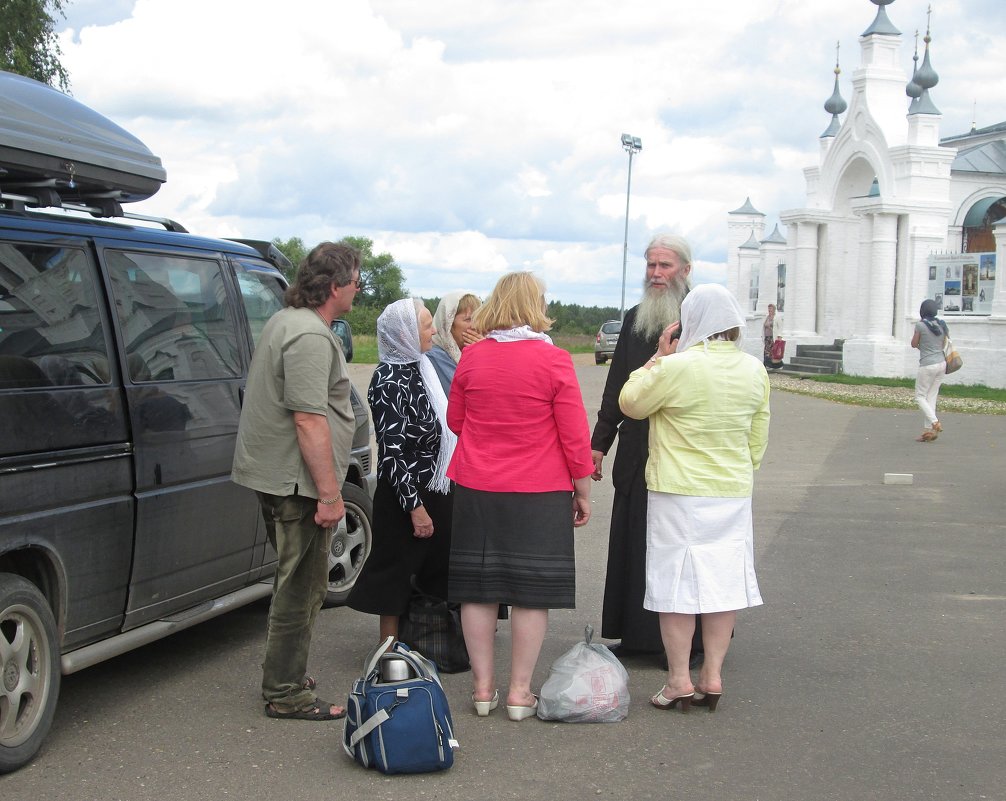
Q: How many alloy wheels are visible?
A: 2